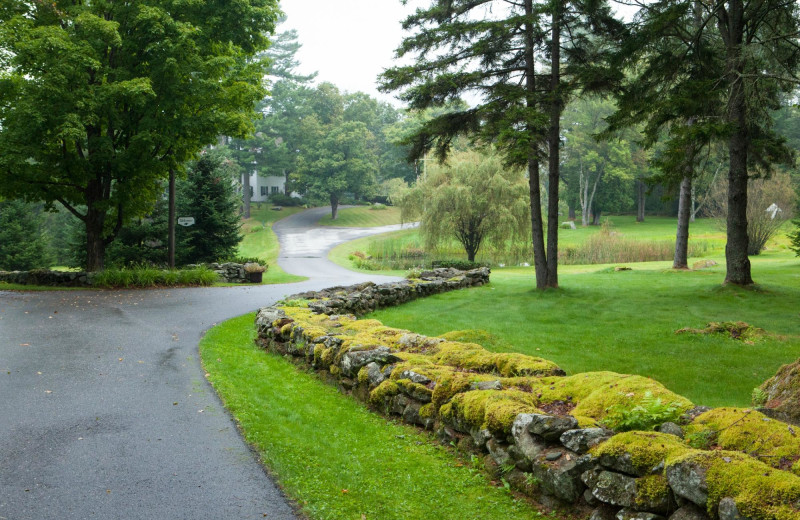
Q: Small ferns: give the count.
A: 1